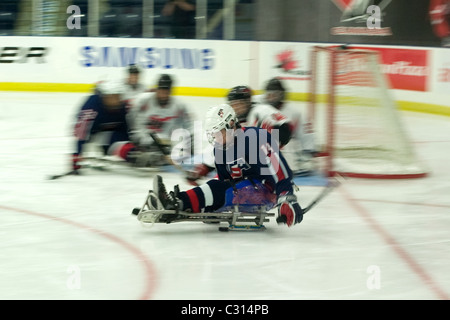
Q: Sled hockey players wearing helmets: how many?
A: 6